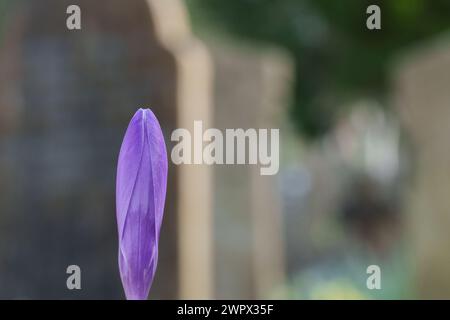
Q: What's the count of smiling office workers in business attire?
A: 0